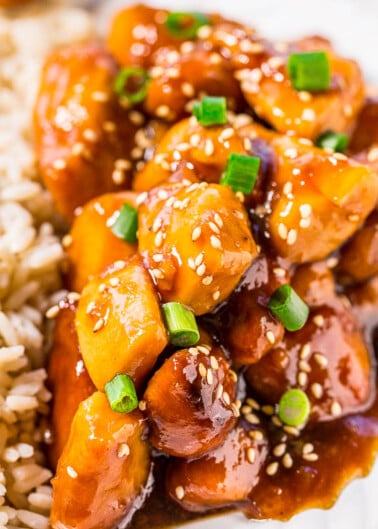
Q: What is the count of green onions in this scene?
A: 11